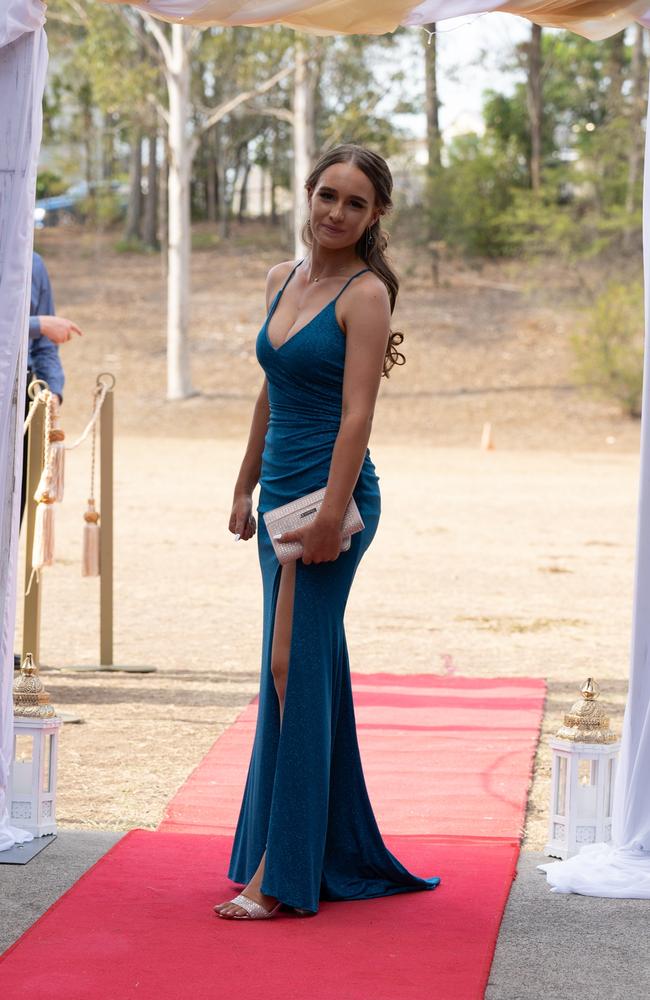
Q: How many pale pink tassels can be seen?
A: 3